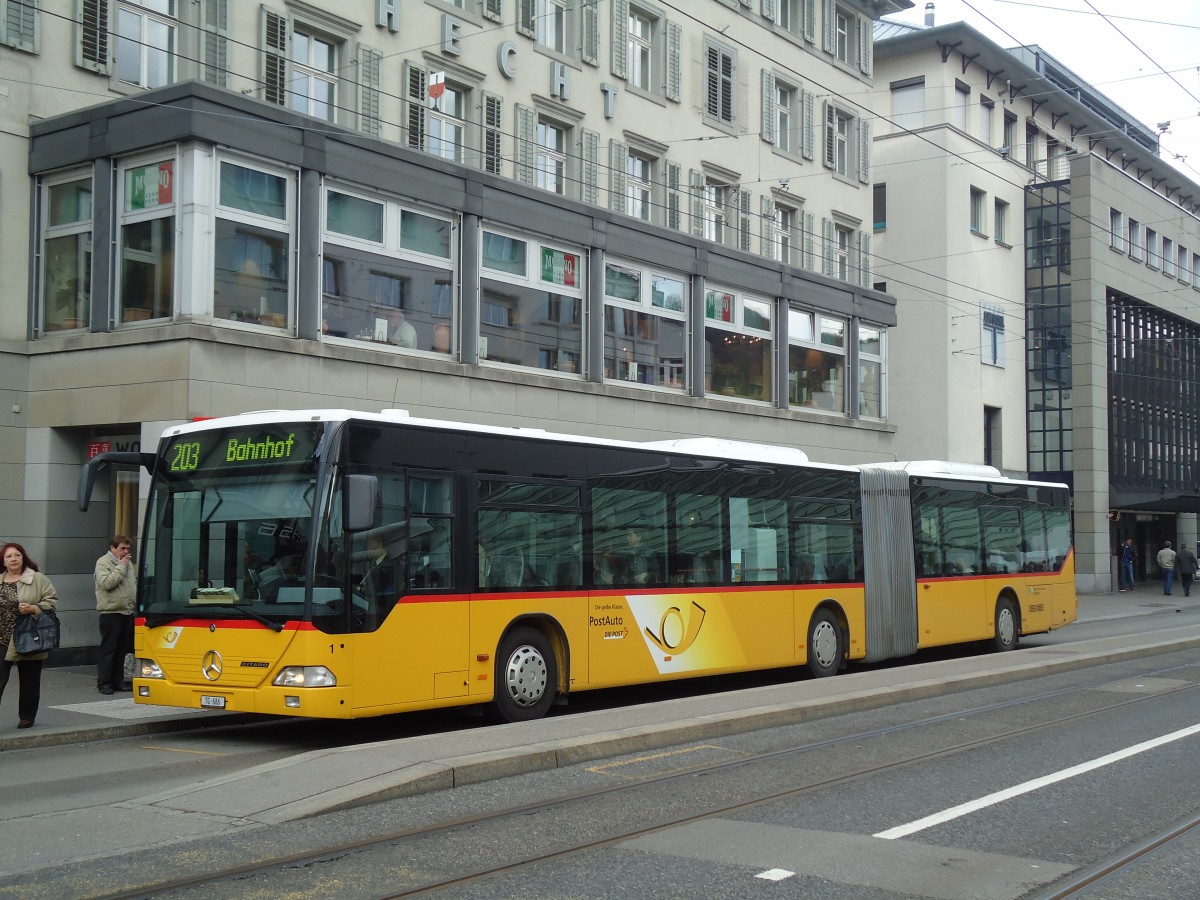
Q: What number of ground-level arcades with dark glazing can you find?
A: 1